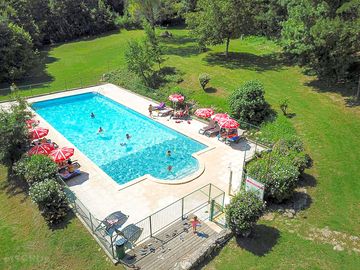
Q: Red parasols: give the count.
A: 8